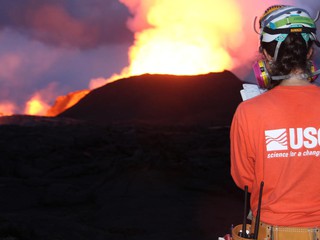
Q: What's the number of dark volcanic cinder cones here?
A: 1